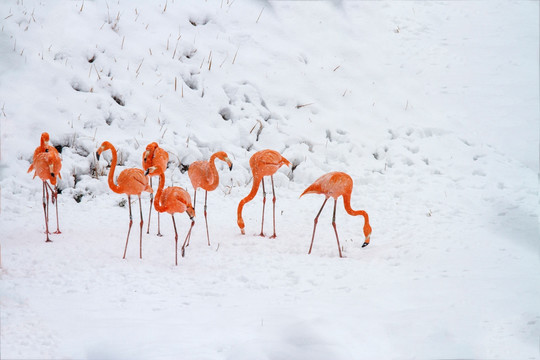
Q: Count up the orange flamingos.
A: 8